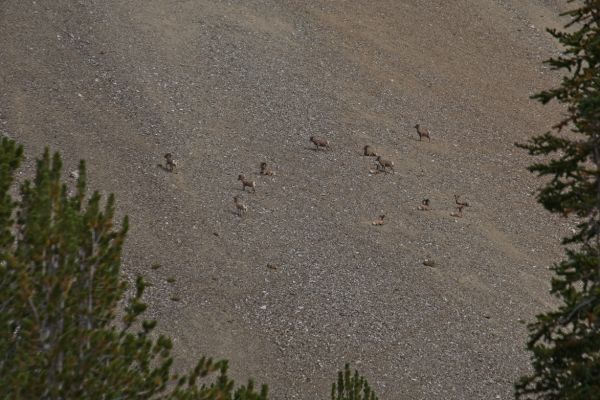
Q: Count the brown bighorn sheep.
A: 13